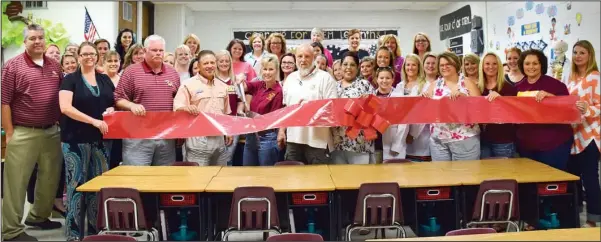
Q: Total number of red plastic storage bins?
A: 4